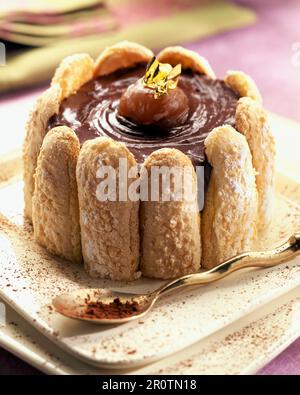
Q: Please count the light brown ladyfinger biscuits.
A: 10